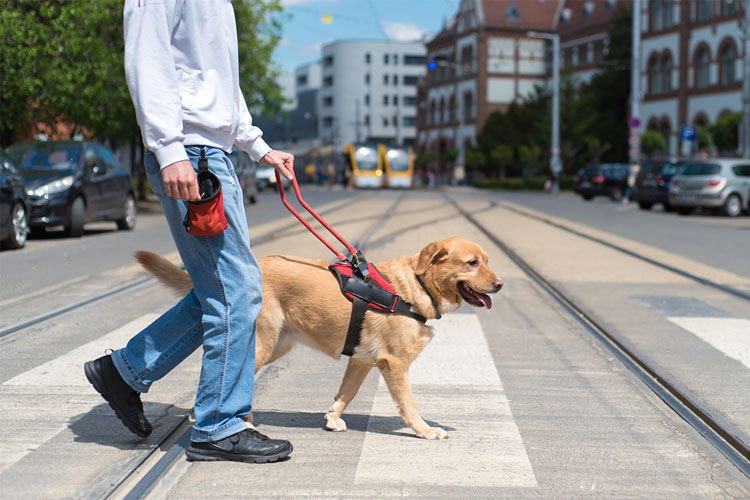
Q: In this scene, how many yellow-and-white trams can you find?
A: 2